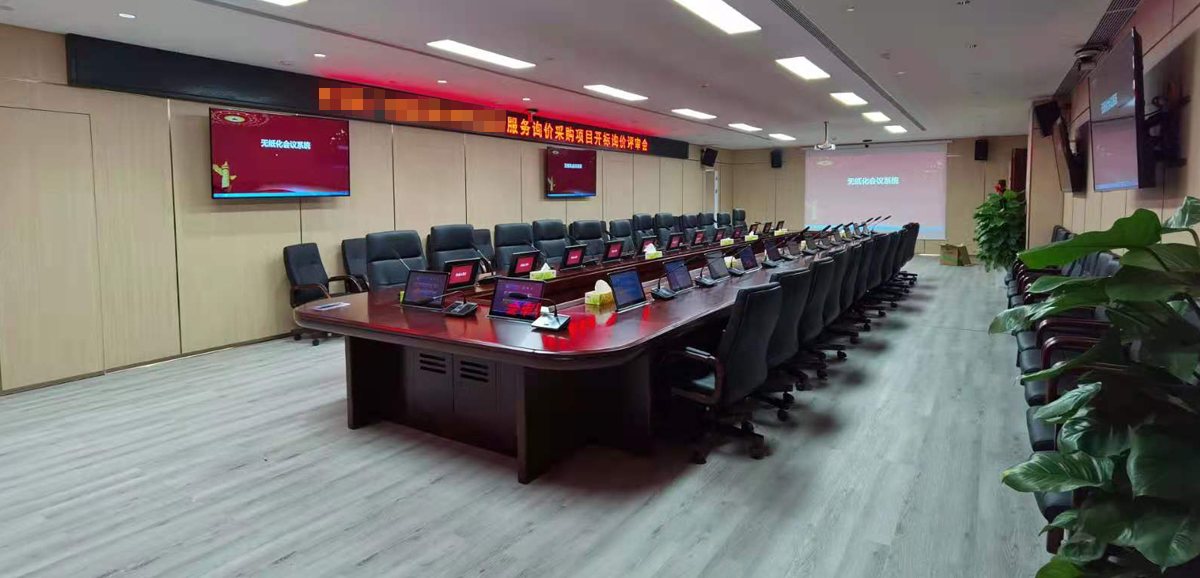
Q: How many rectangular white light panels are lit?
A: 11